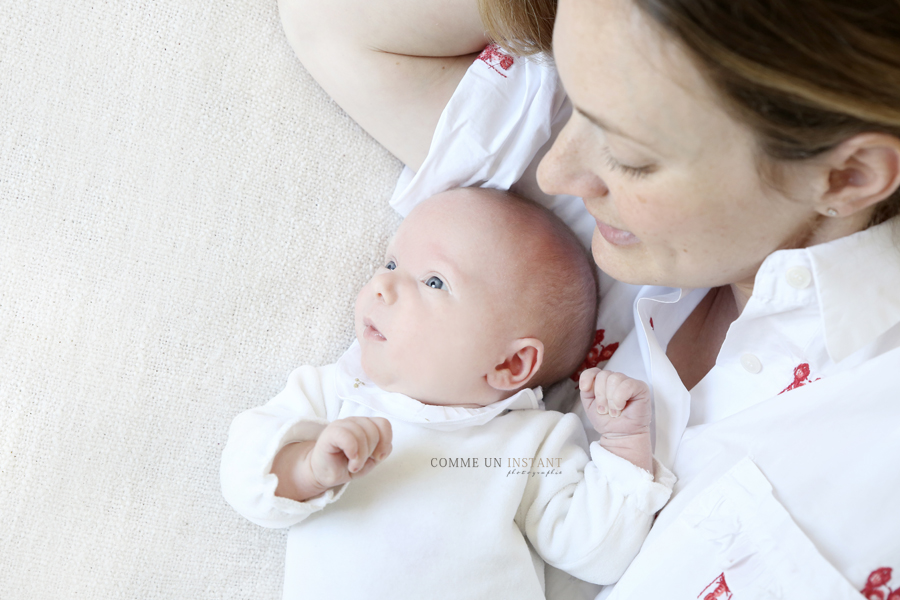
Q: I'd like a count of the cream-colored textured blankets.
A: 1